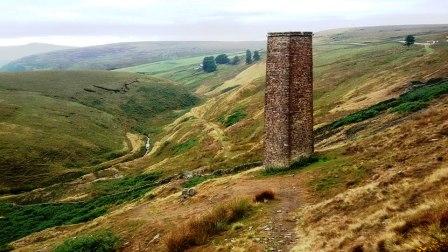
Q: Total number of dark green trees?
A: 6